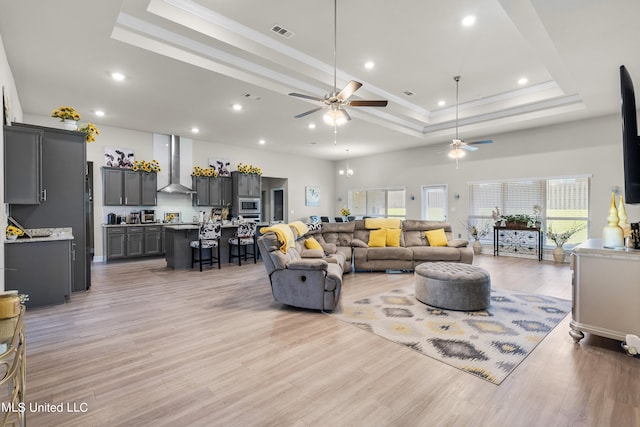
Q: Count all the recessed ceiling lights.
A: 10